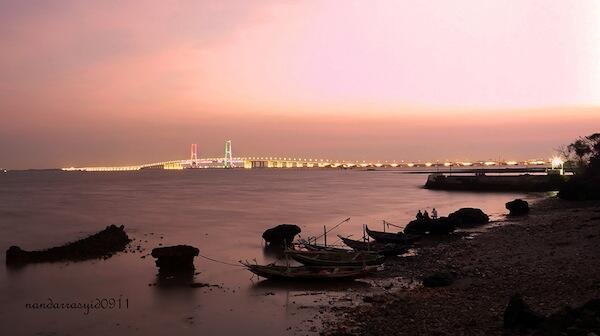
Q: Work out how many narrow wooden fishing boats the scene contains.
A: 5